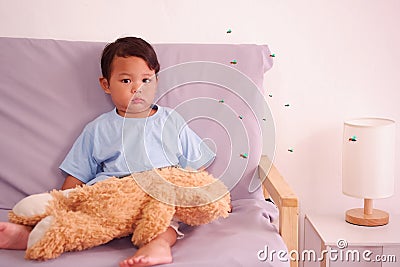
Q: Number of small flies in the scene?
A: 11